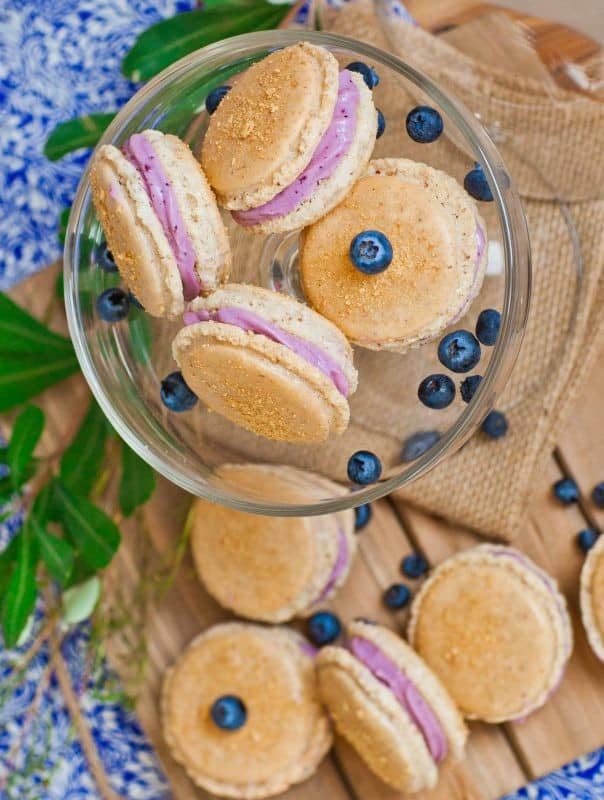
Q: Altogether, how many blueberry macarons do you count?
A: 9